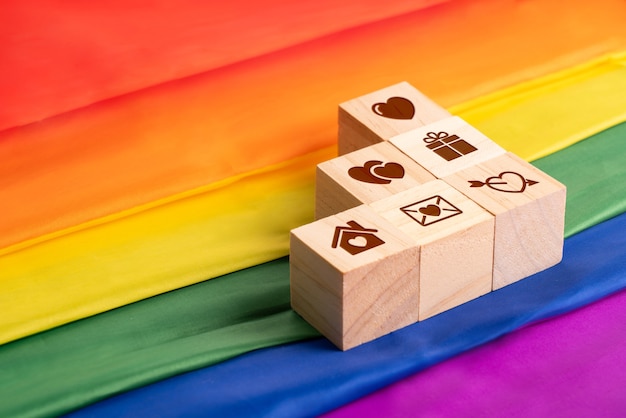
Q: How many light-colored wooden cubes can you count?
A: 6